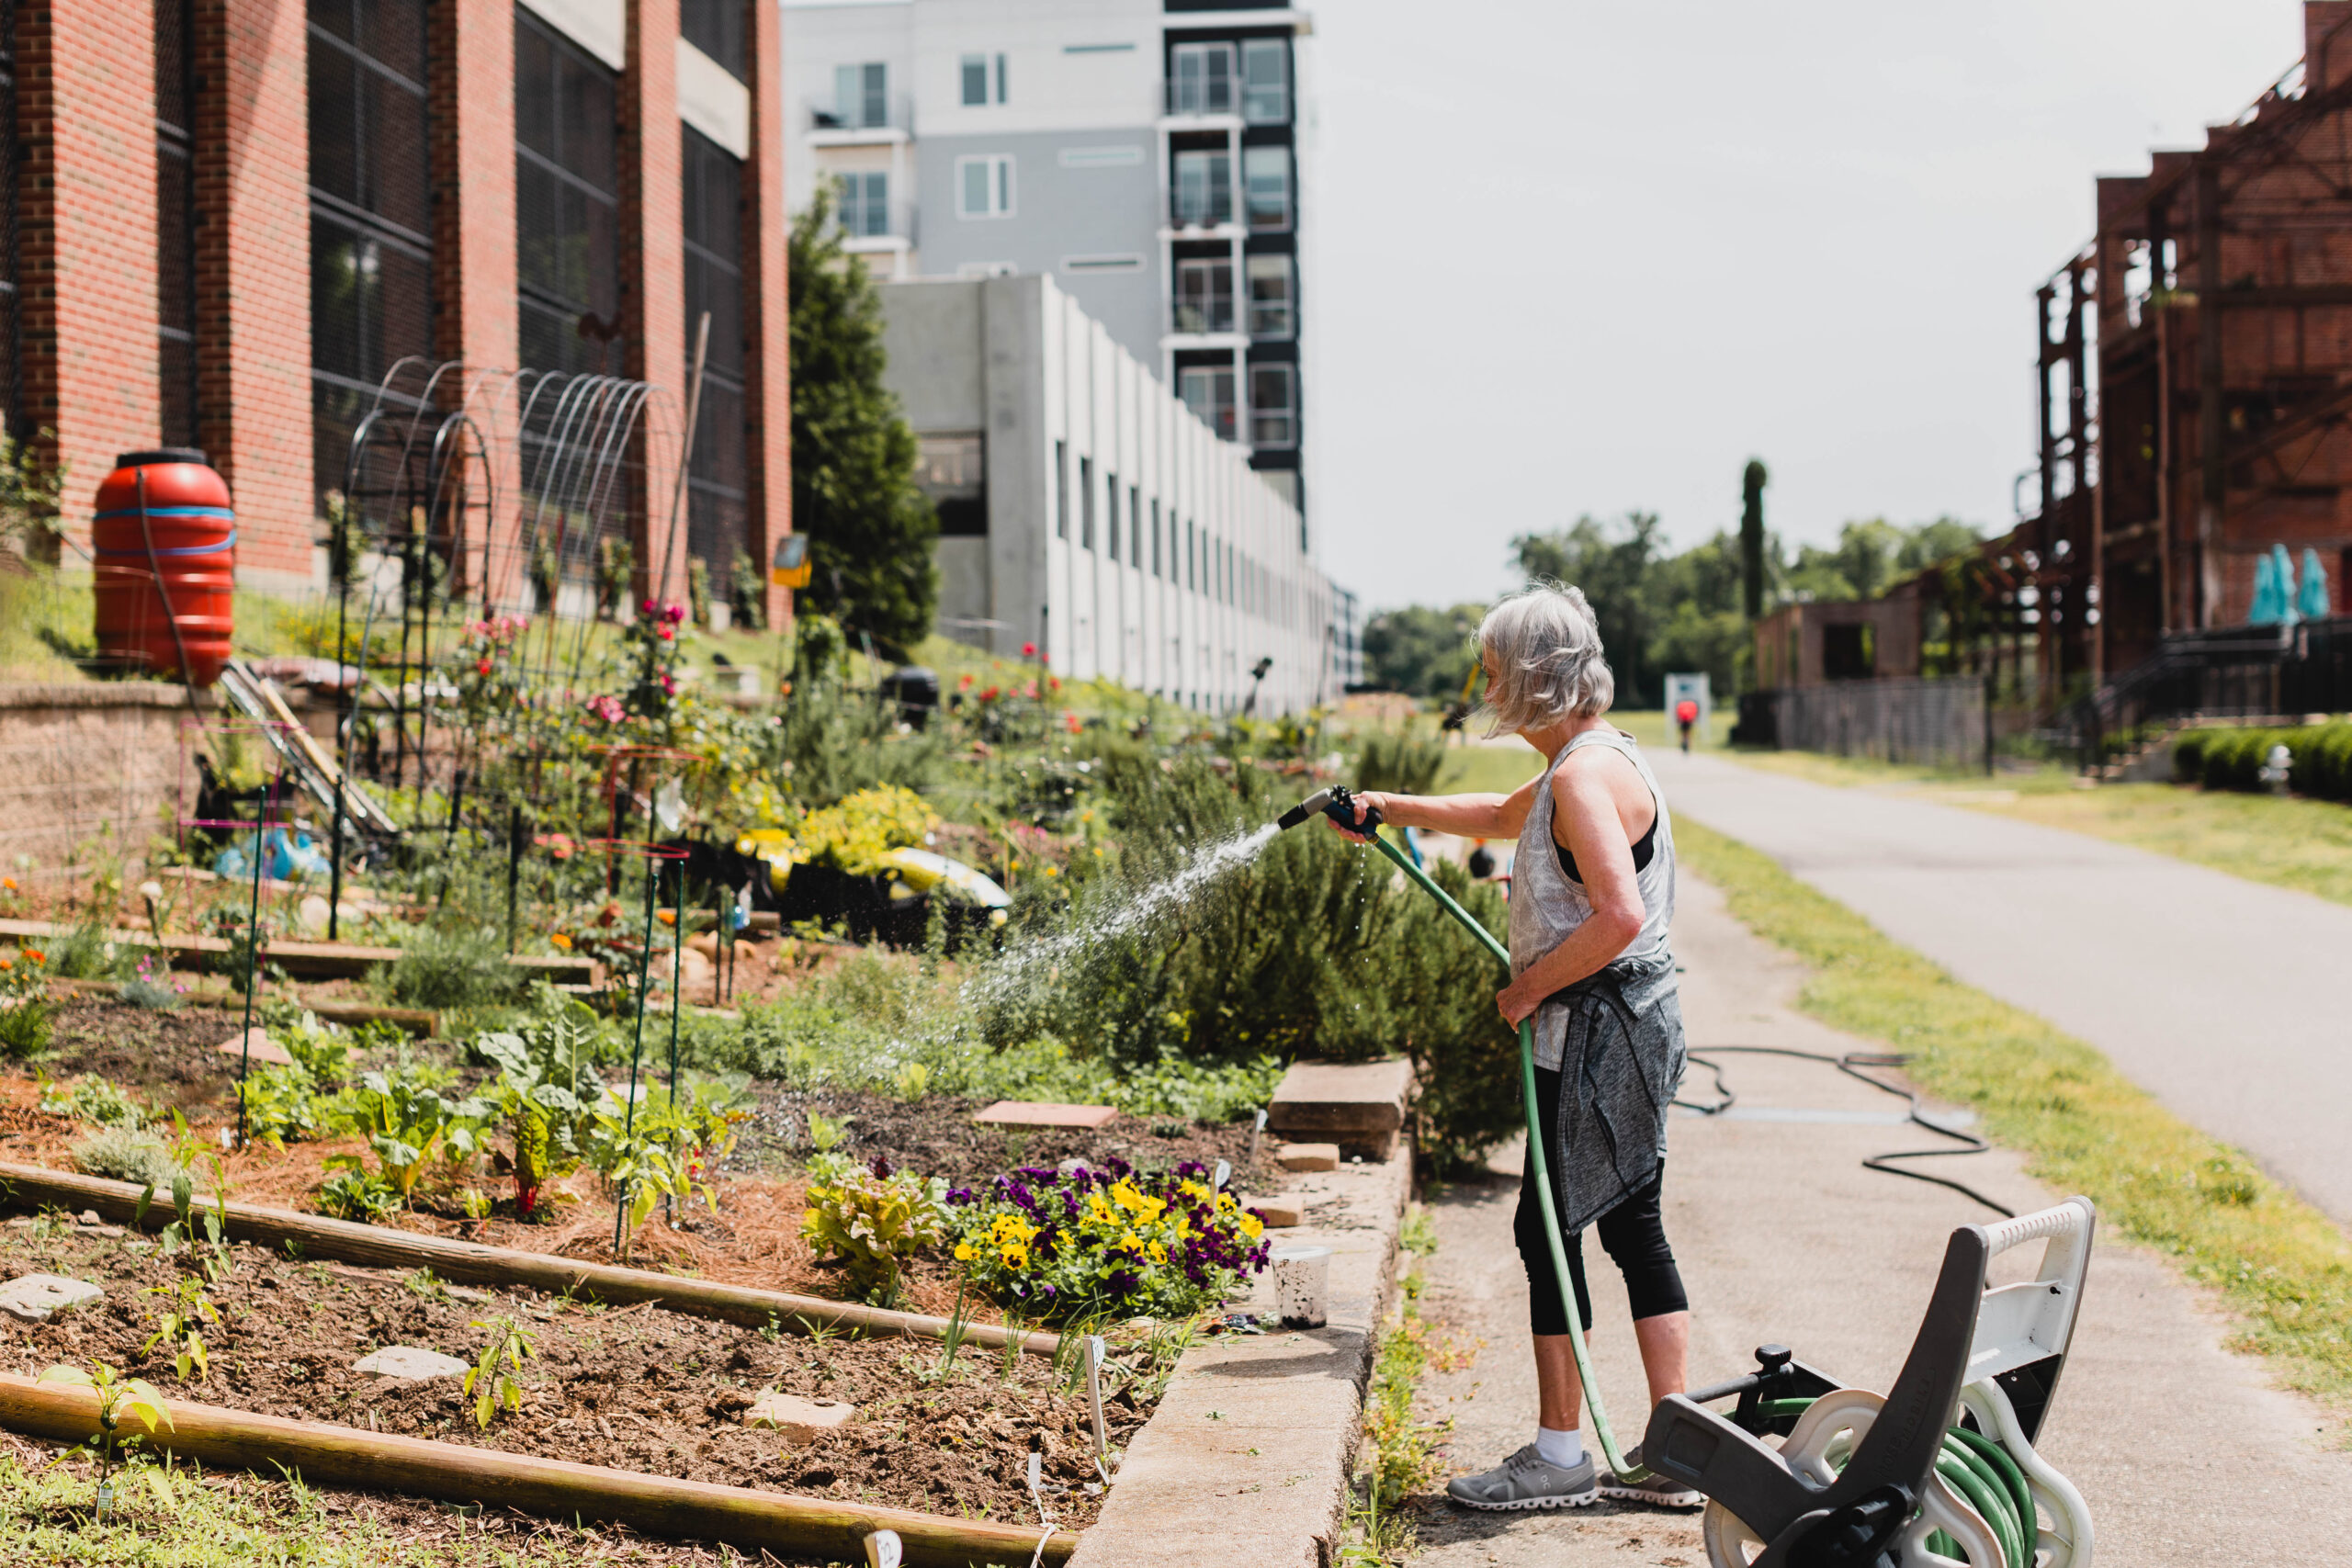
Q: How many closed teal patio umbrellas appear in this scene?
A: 3